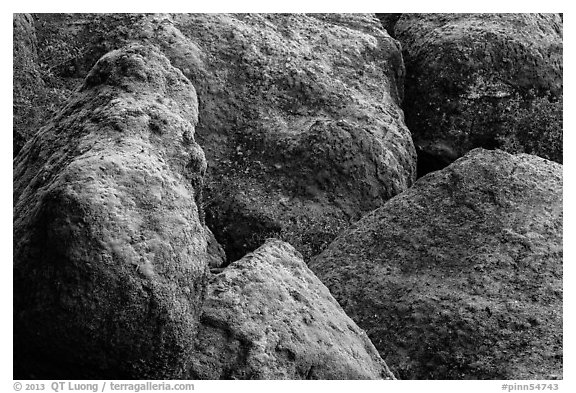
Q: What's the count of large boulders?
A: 5